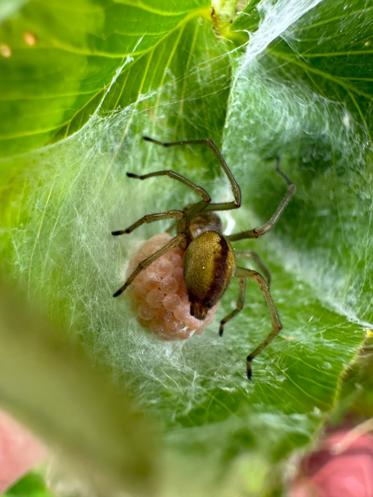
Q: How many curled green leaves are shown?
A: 1